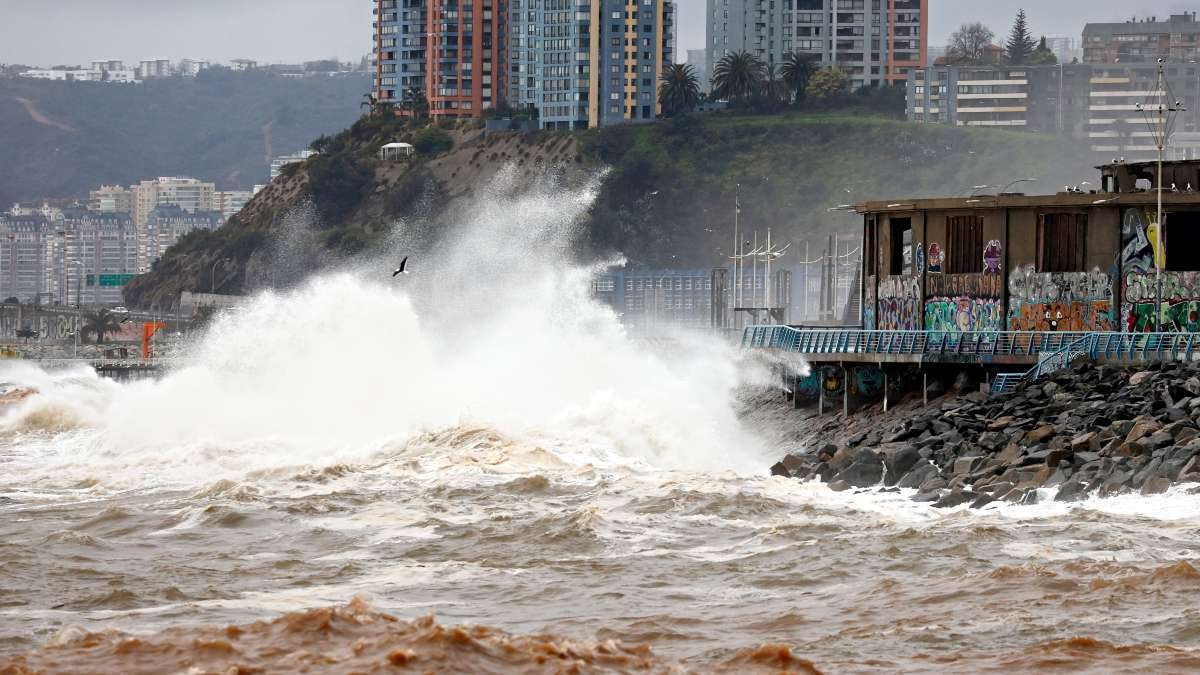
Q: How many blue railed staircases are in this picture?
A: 1